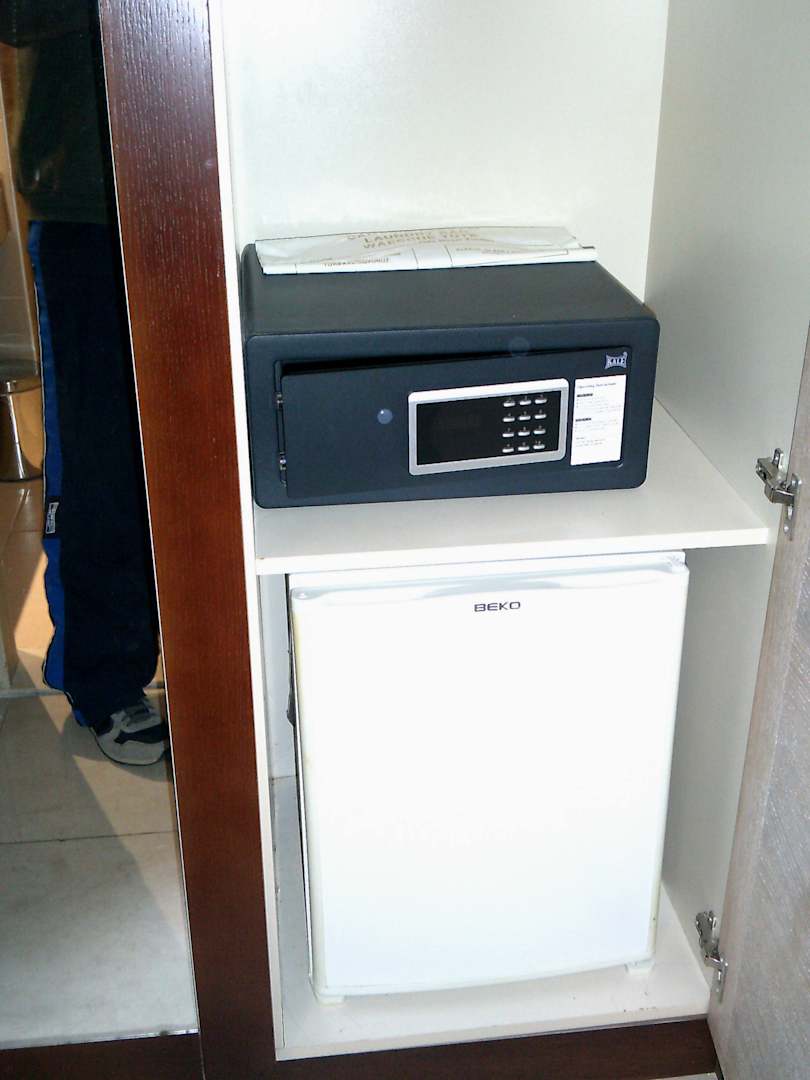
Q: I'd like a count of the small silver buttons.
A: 12